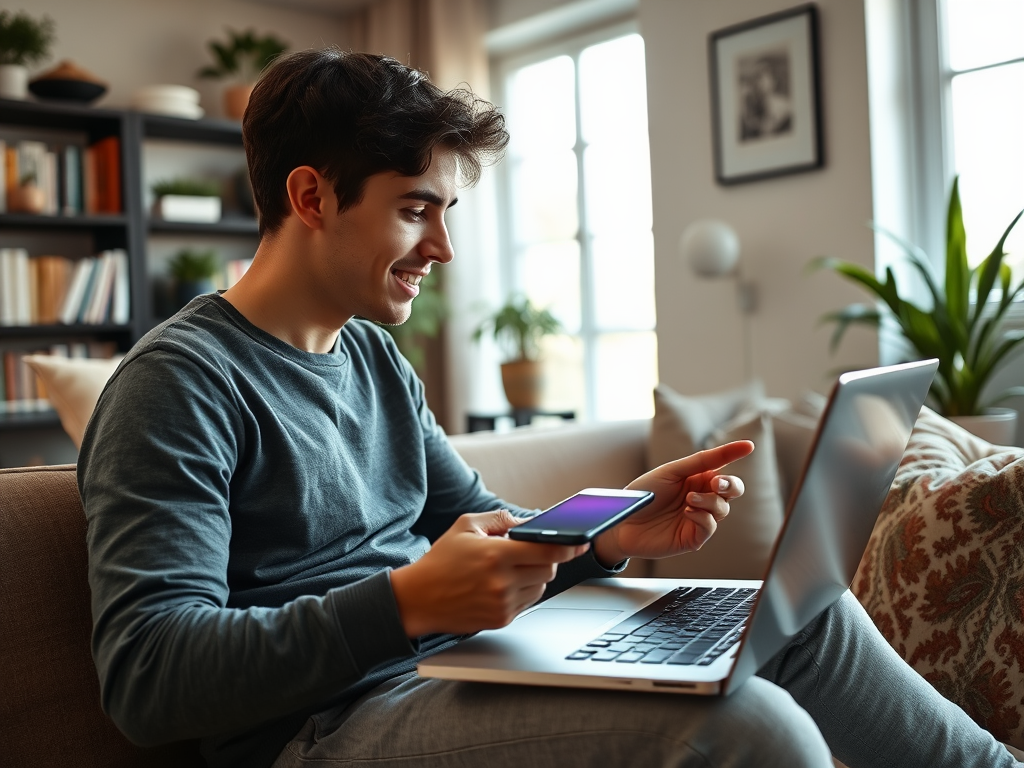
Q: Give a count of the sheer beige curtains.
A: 1